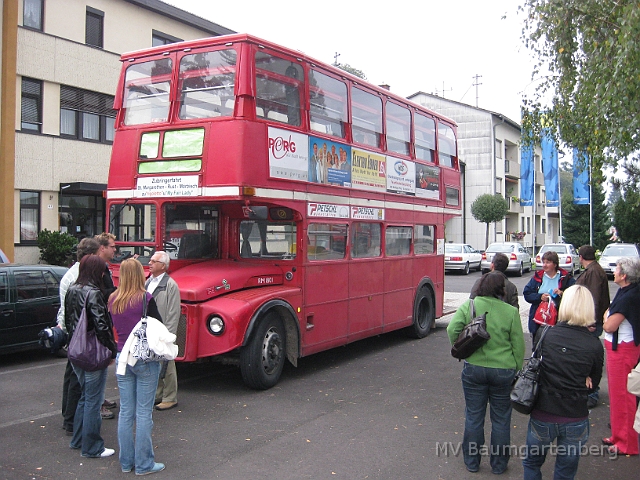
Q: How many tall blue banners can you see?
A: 3